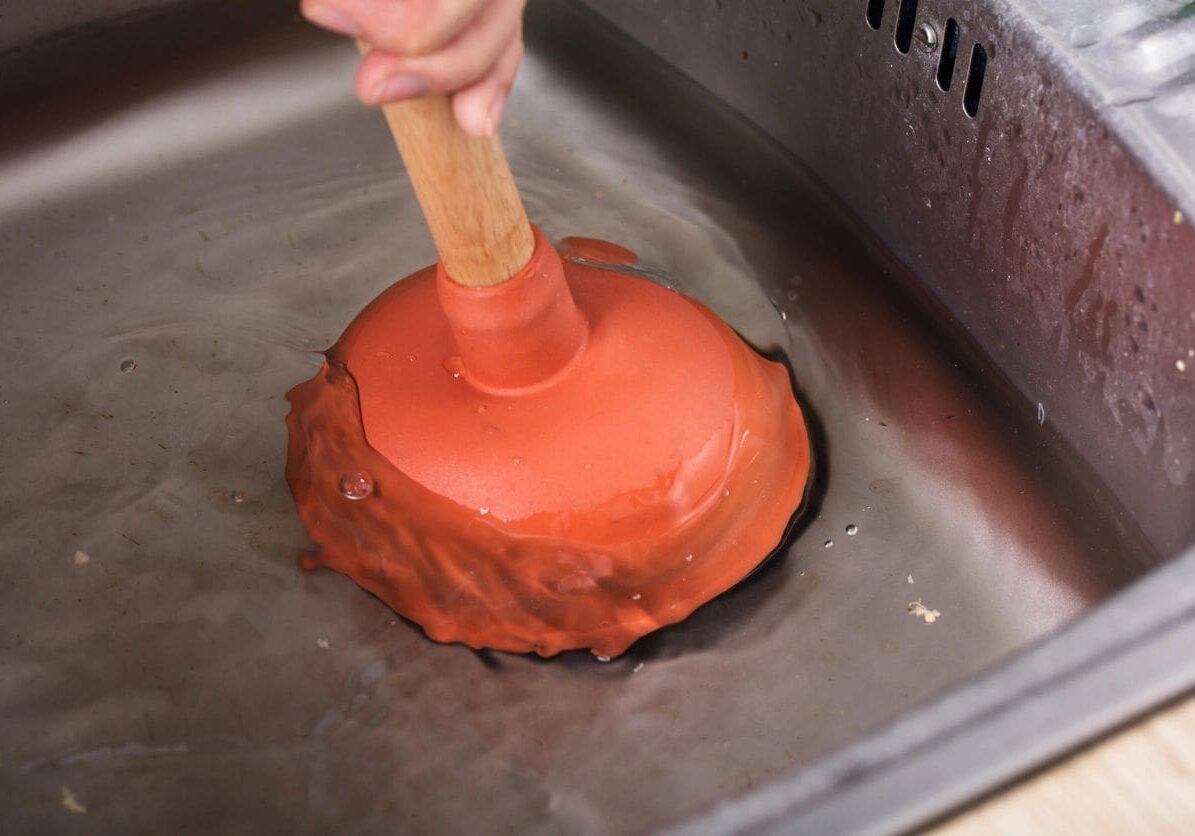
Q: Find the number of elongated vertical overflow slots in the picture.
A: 4